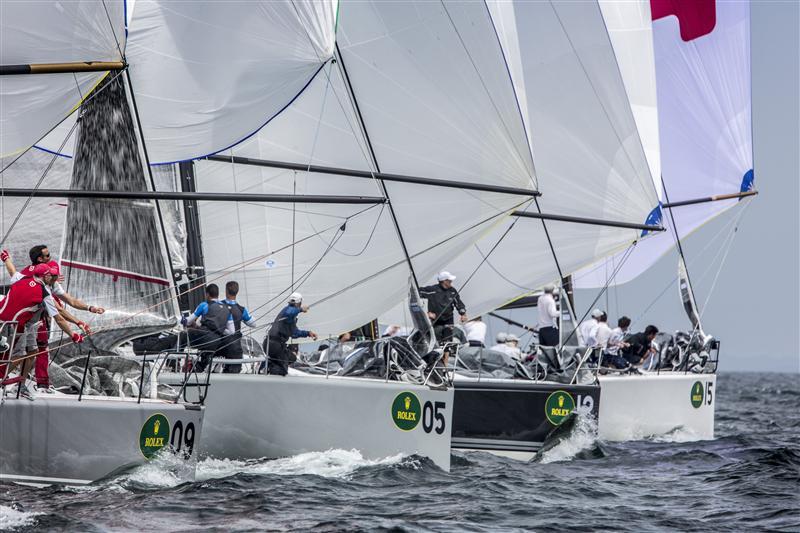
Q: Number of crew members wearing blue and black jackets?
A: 3